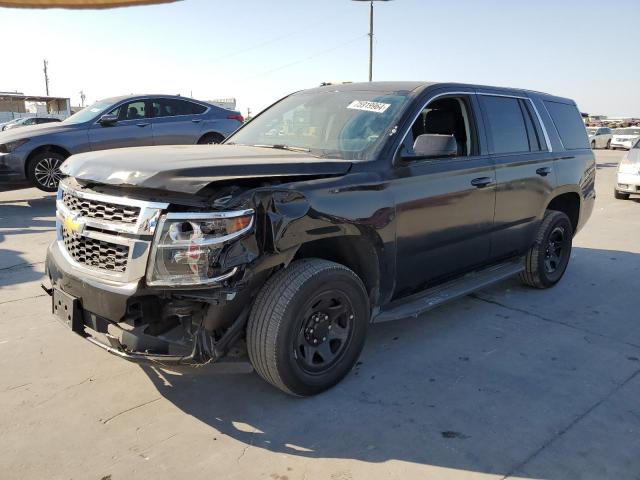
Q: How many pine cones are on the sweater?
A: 0